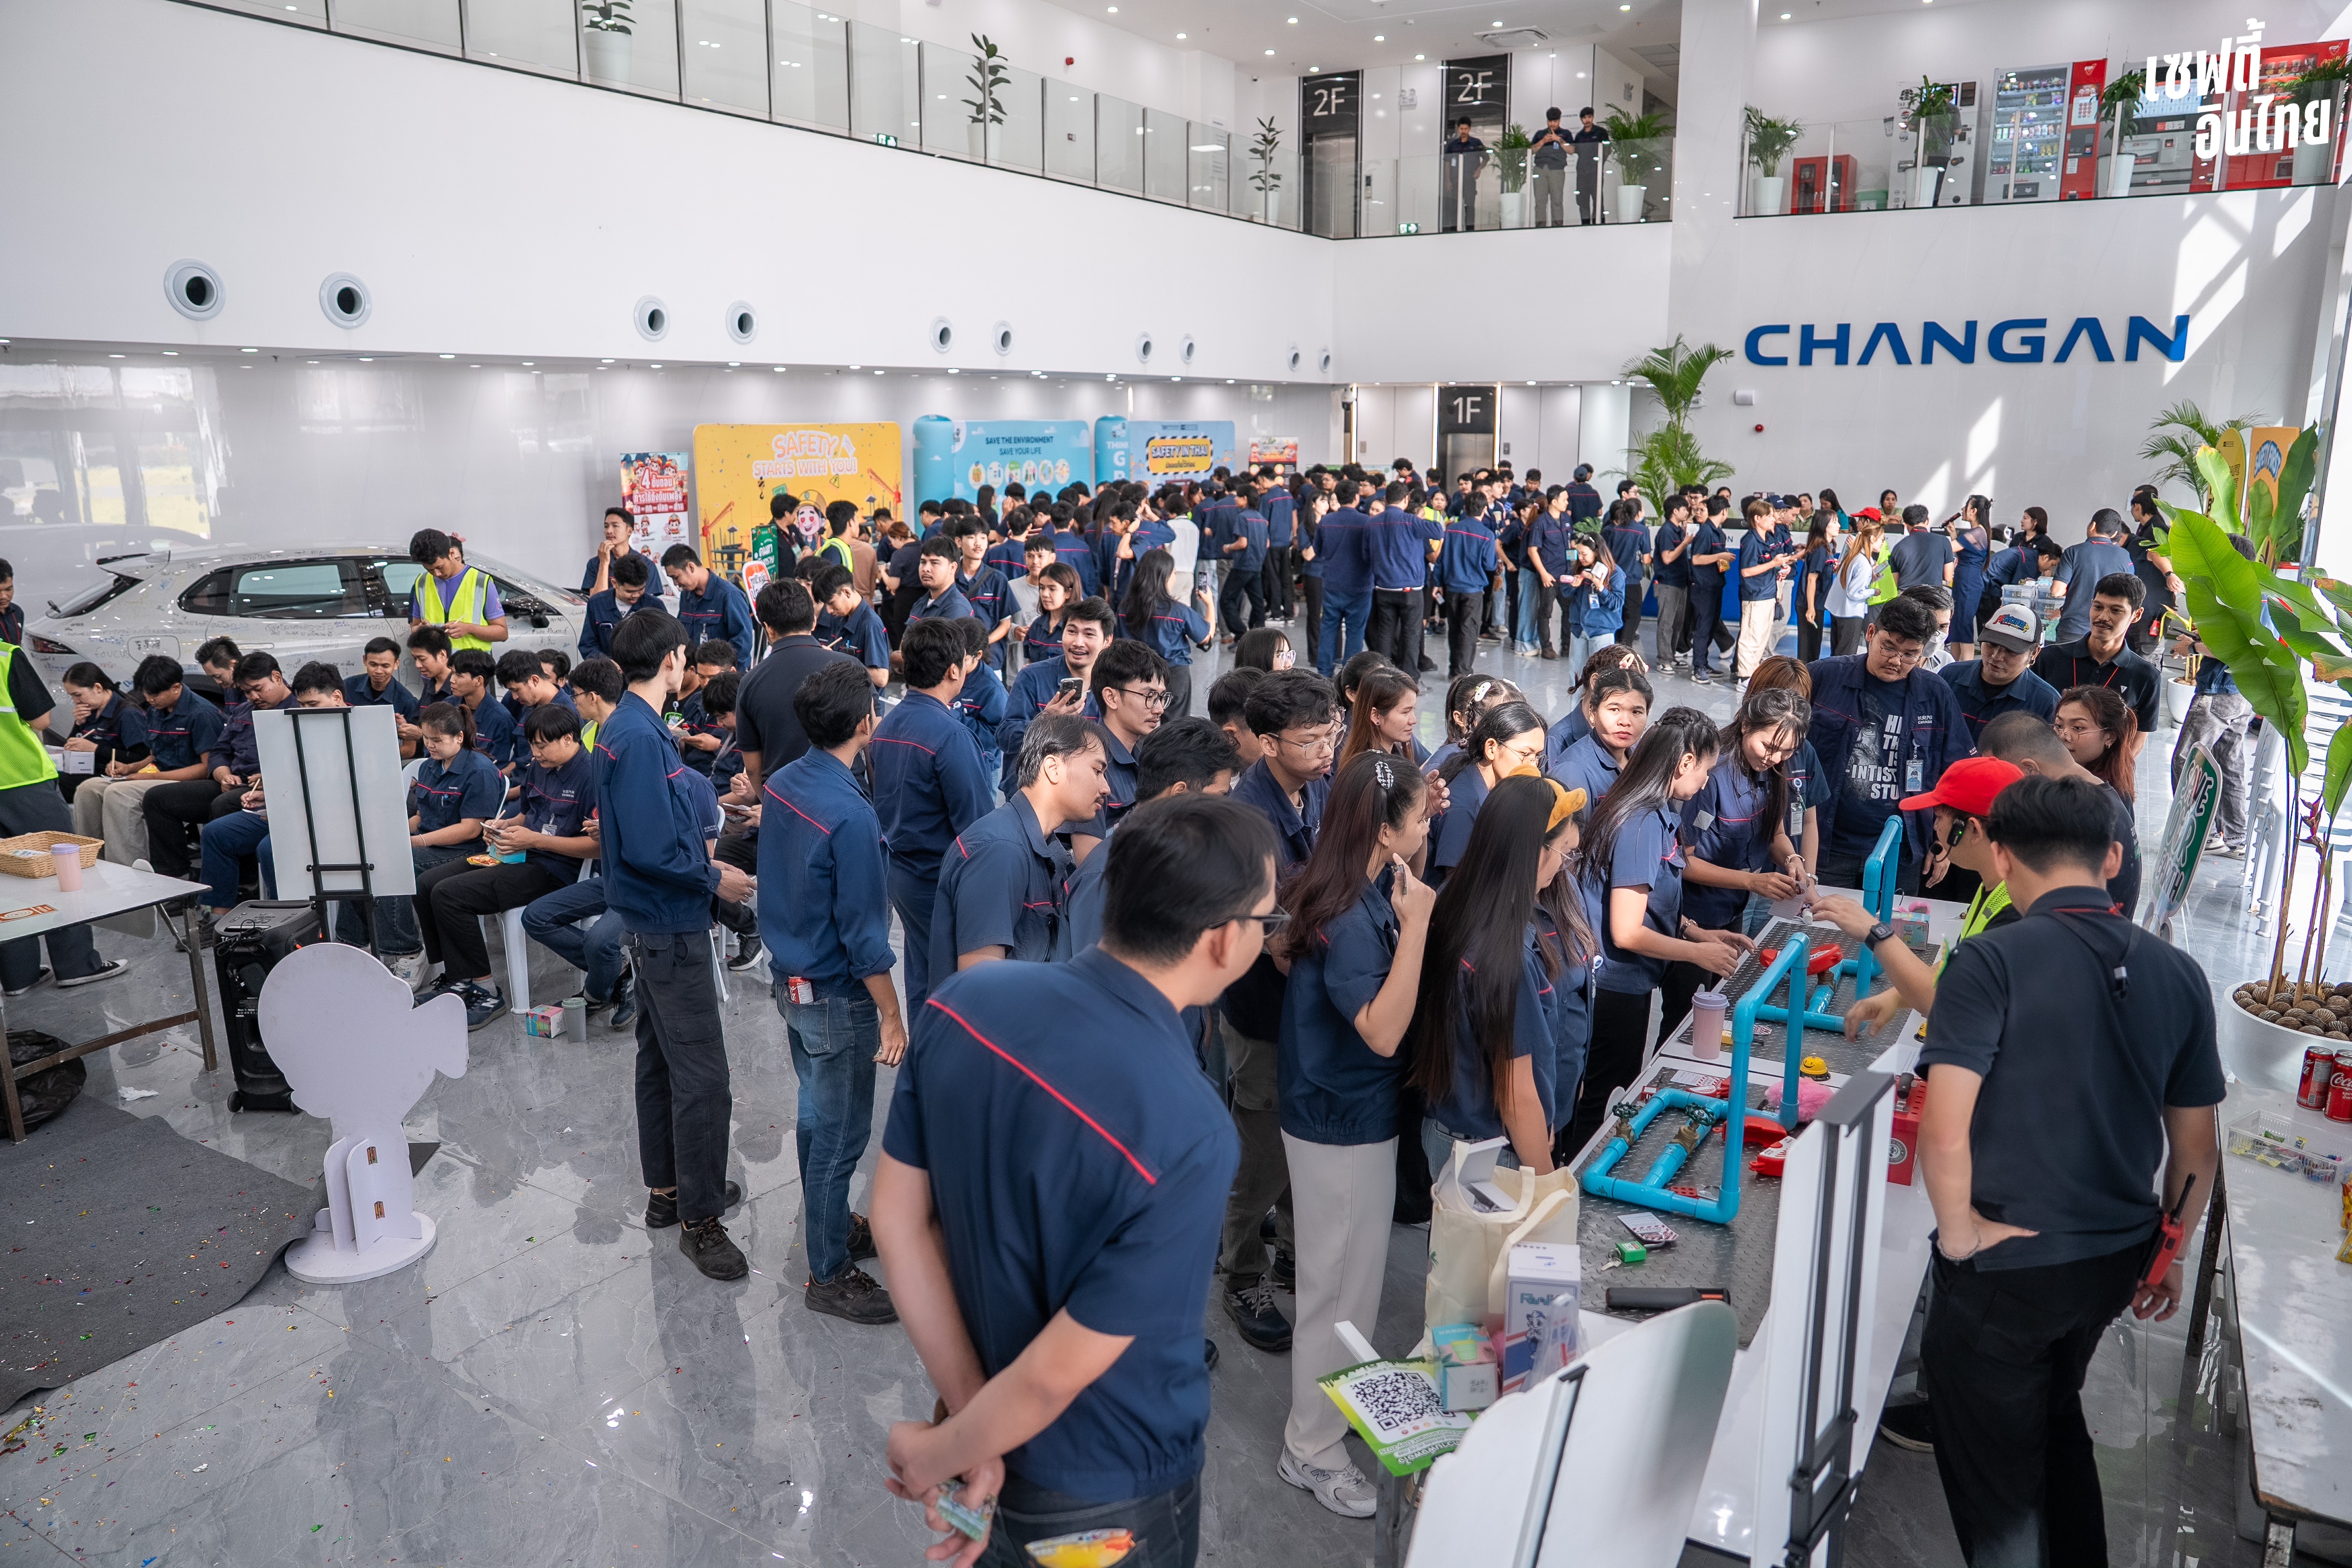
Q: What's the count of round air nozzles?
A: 10